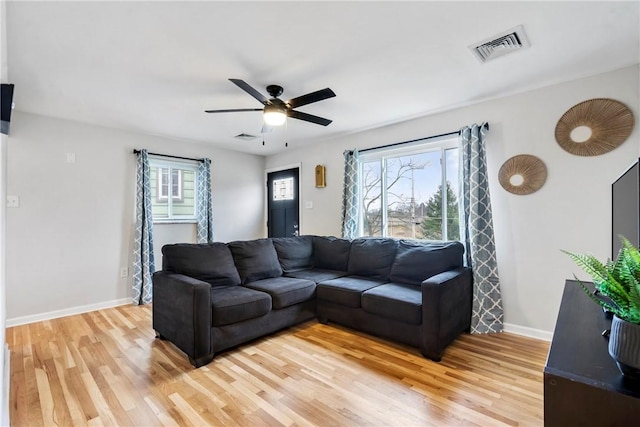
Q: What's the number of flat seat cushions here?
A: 5